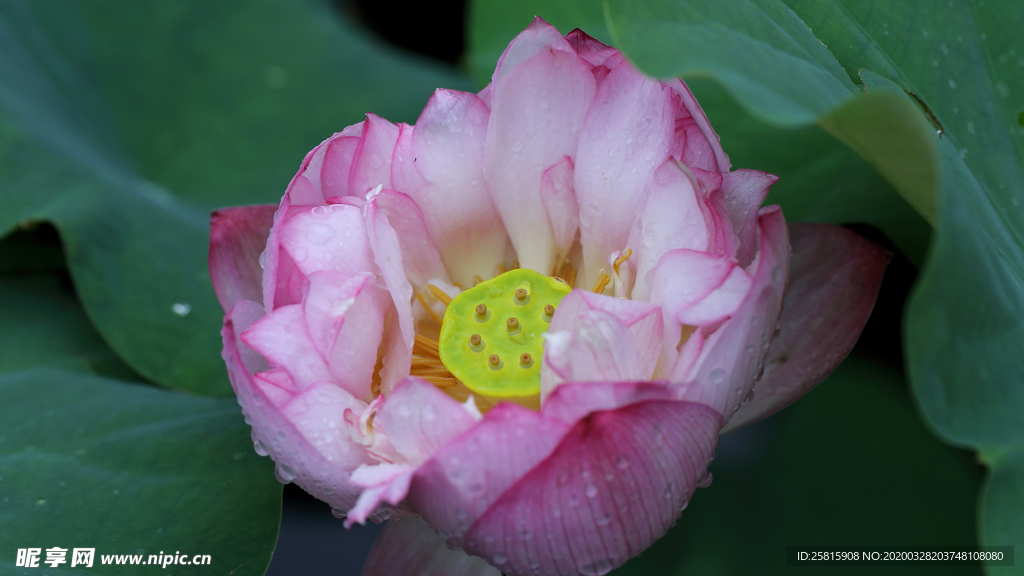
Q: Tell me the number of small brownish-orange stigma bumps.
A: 7